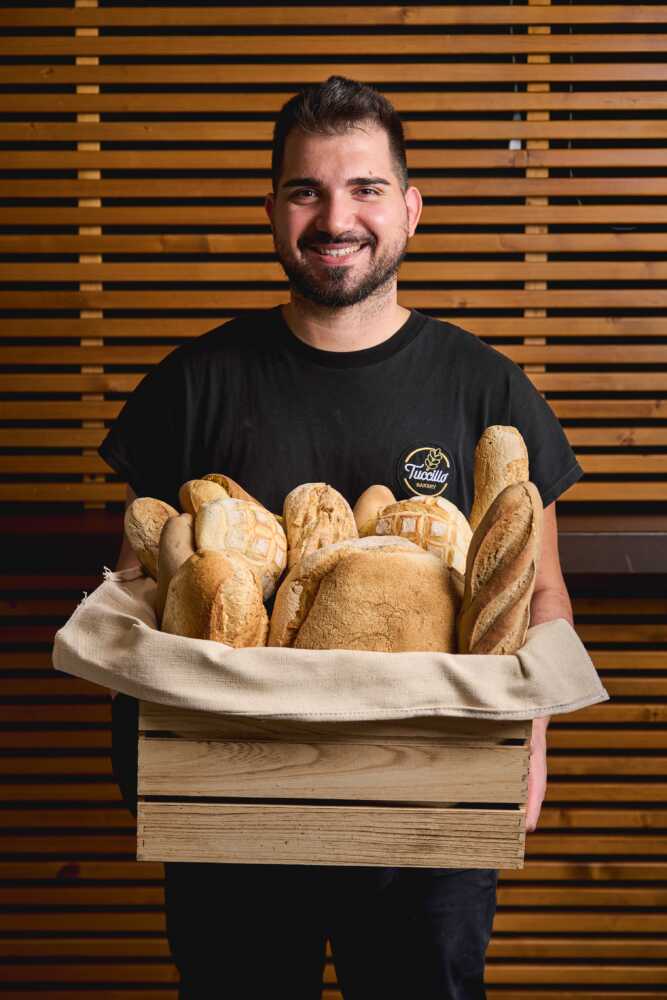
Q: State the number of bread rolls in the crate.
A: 12